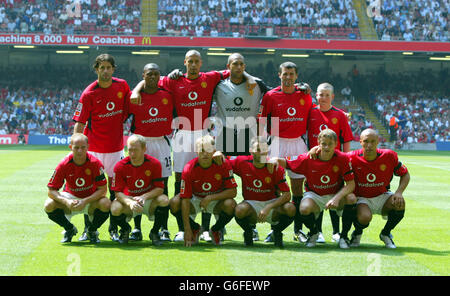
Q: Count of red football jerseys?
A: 11